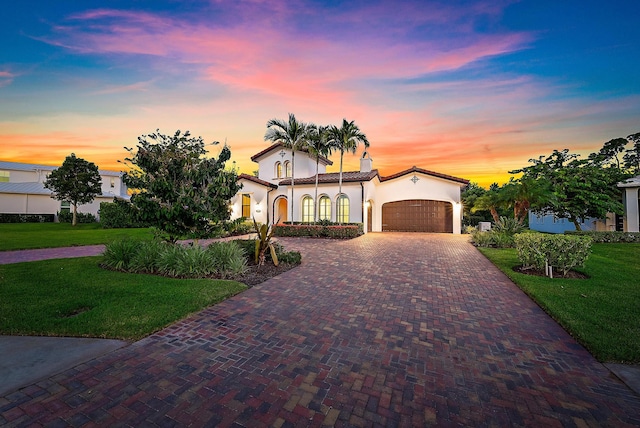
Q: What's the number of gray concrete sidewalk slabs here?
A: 2